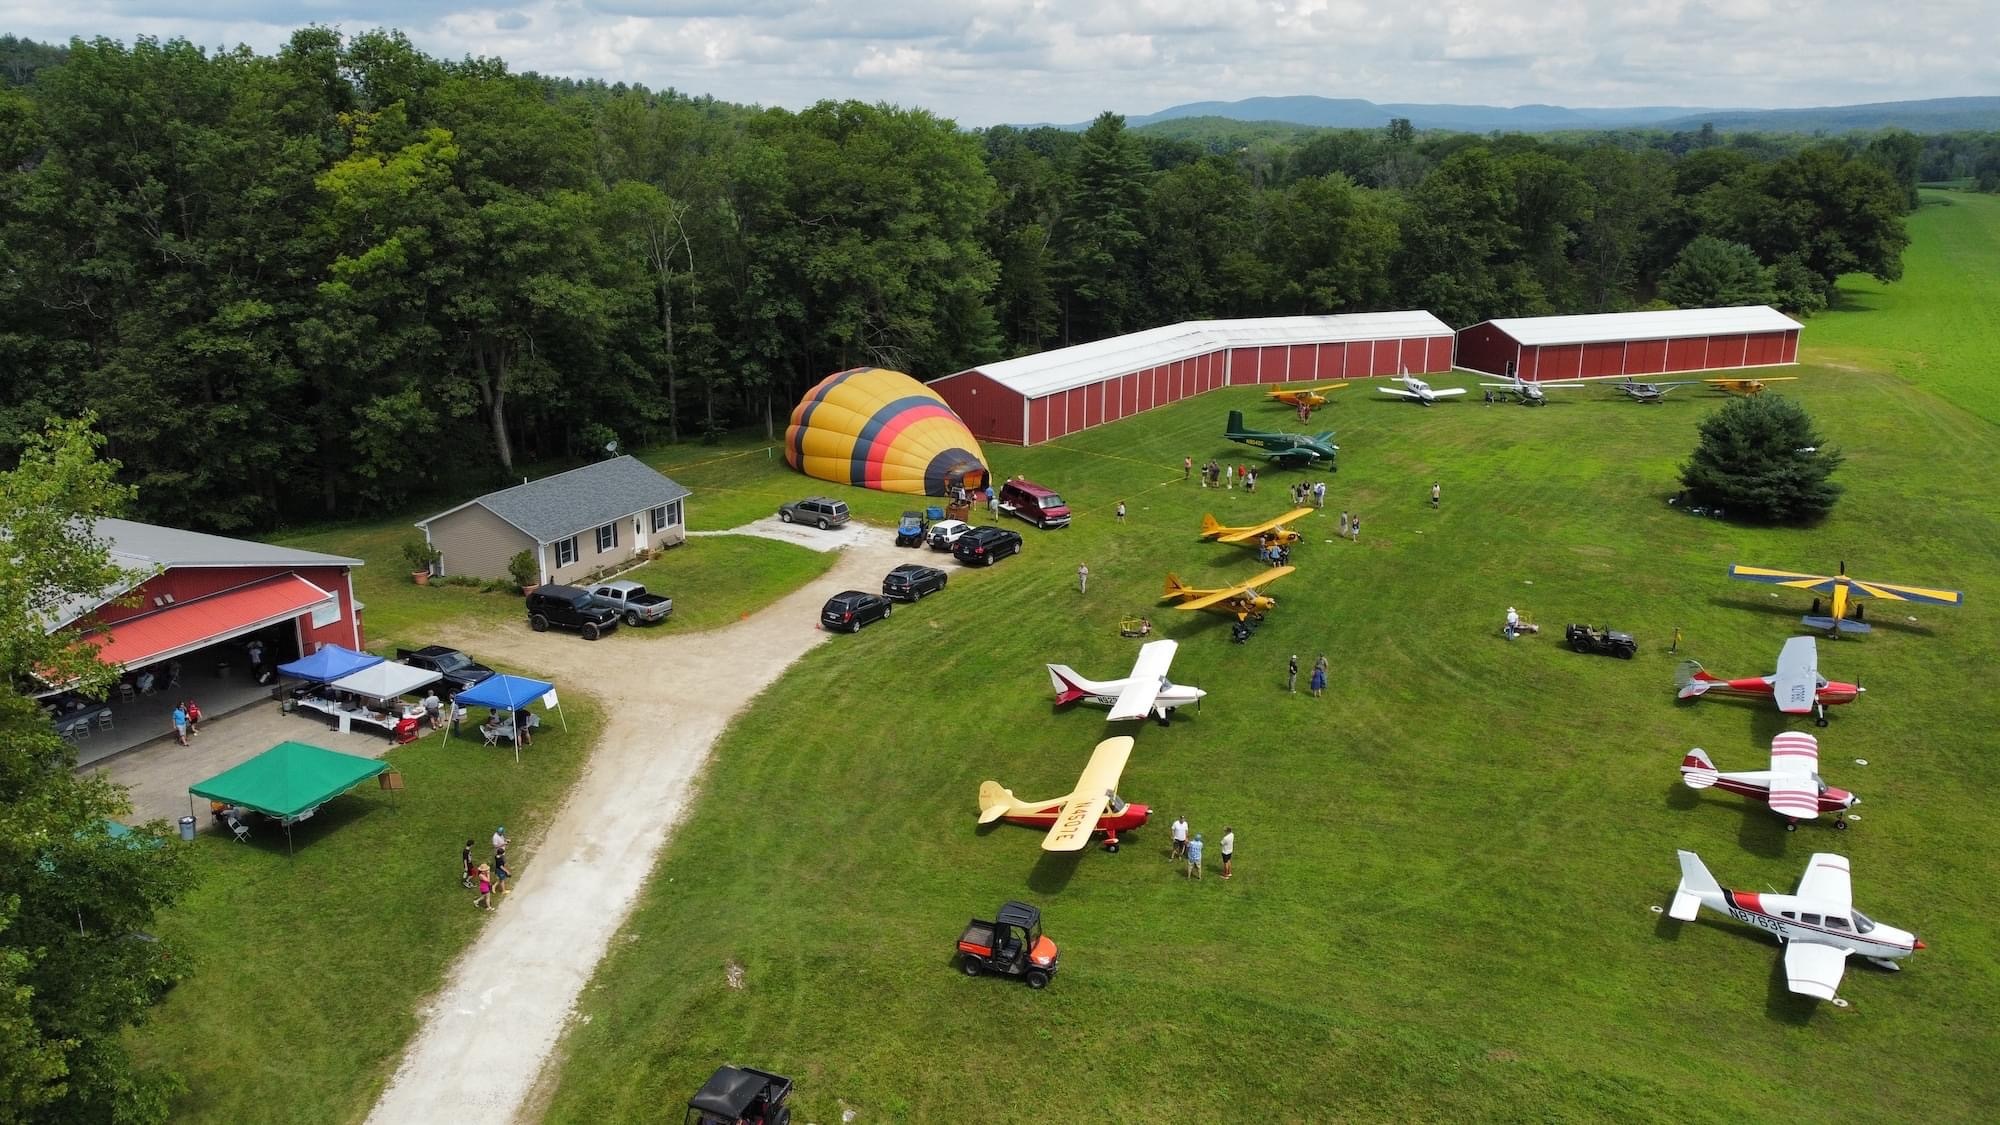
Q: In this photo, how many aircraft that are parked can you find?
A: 14